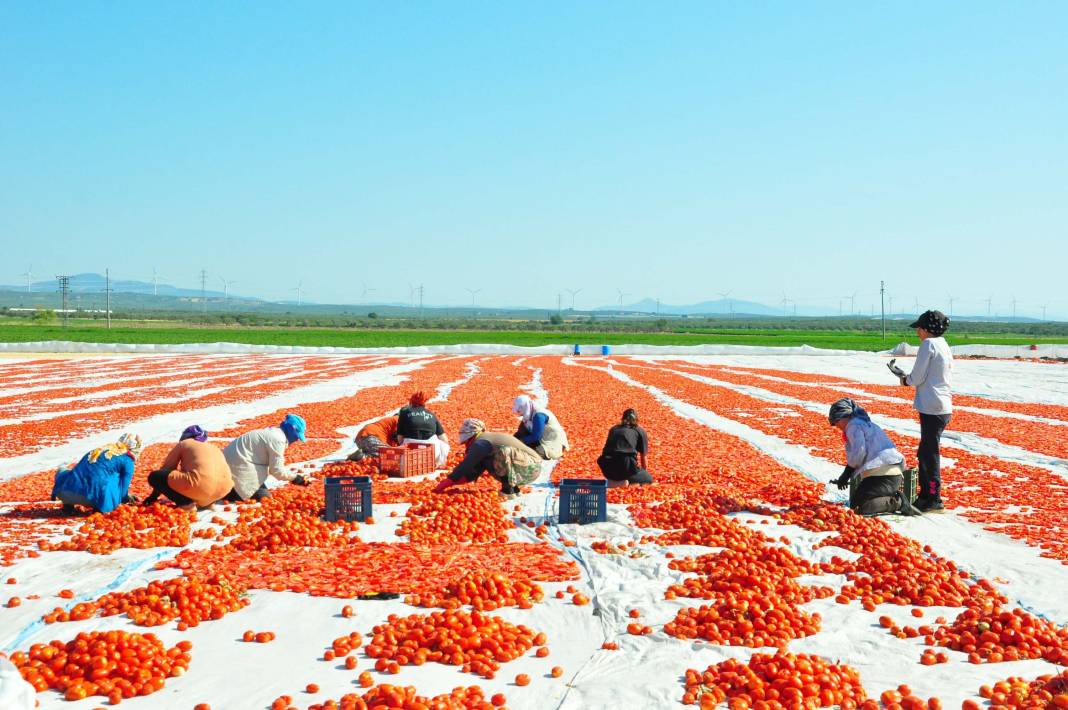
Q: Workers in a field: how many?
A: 10